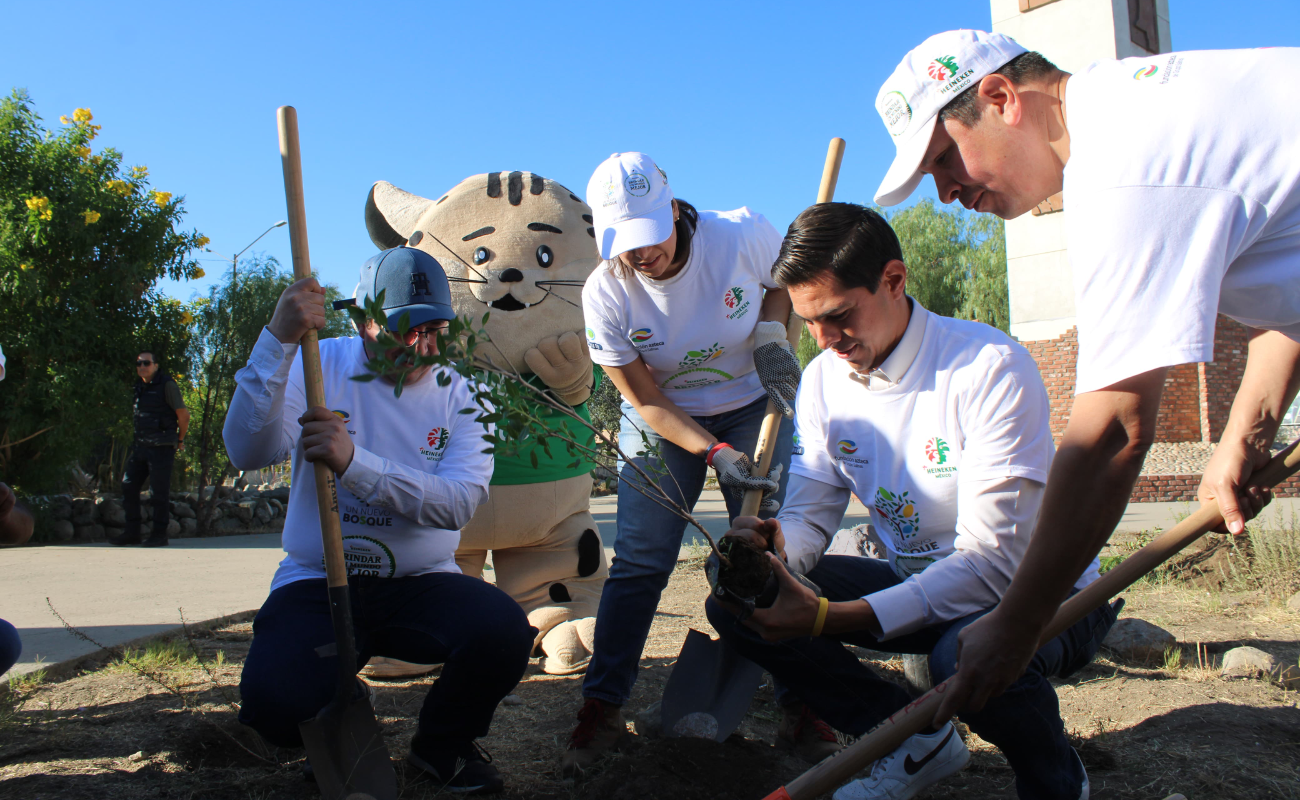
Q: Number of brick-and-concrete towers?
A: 1